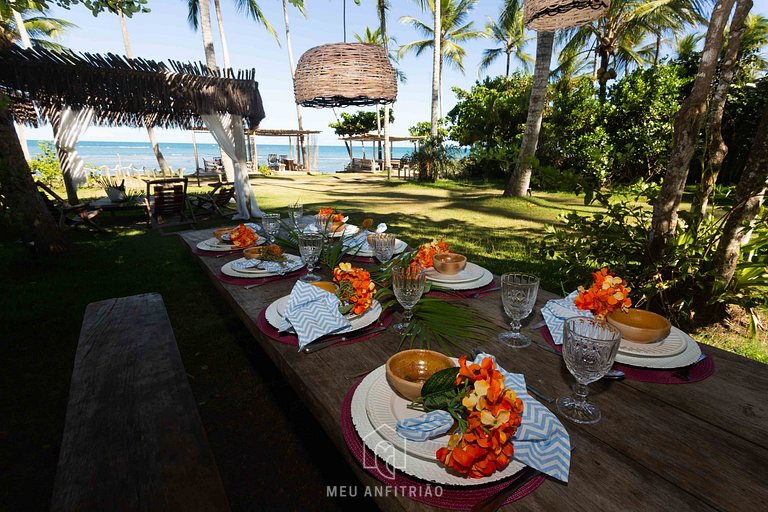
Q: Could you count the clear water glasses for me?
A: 8